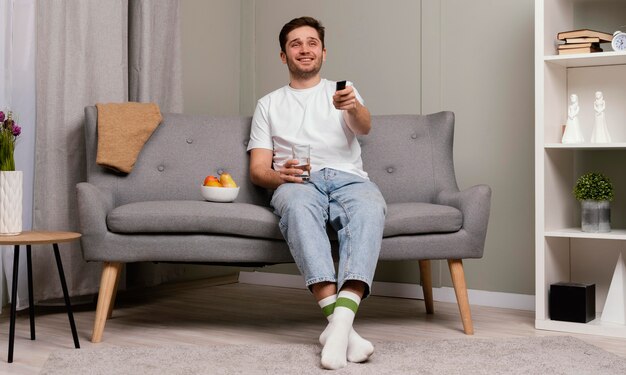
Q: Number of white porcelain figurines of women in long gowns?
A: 2